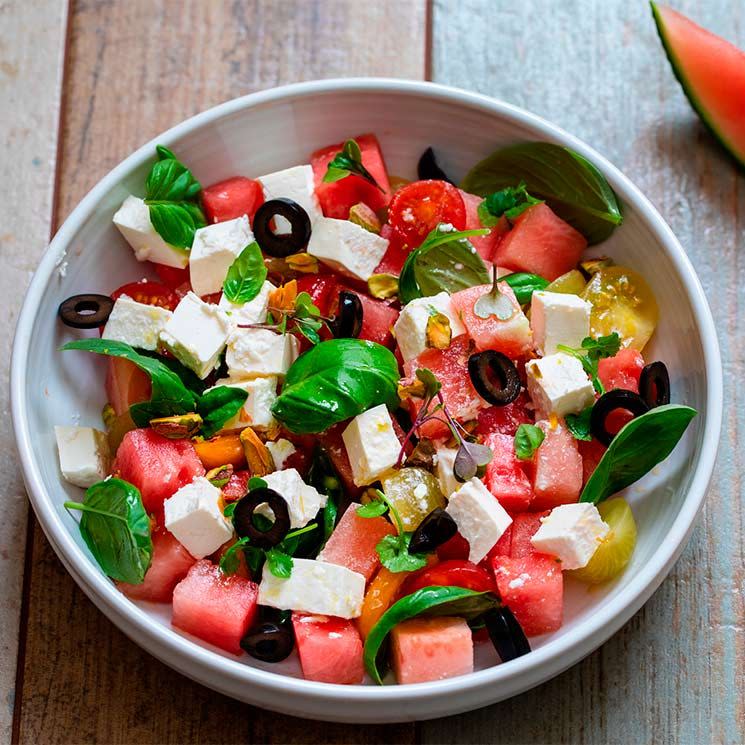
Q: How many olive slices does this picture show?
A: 11